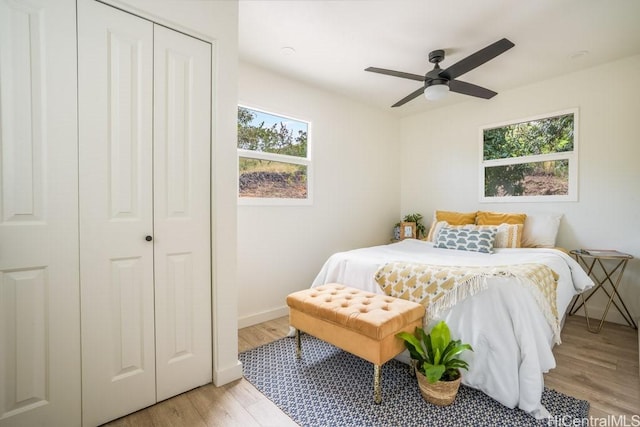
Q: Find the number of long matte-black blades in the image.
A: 4